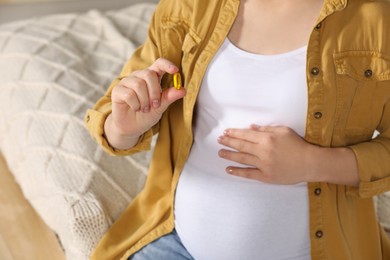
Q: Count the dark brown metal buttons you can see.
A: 6